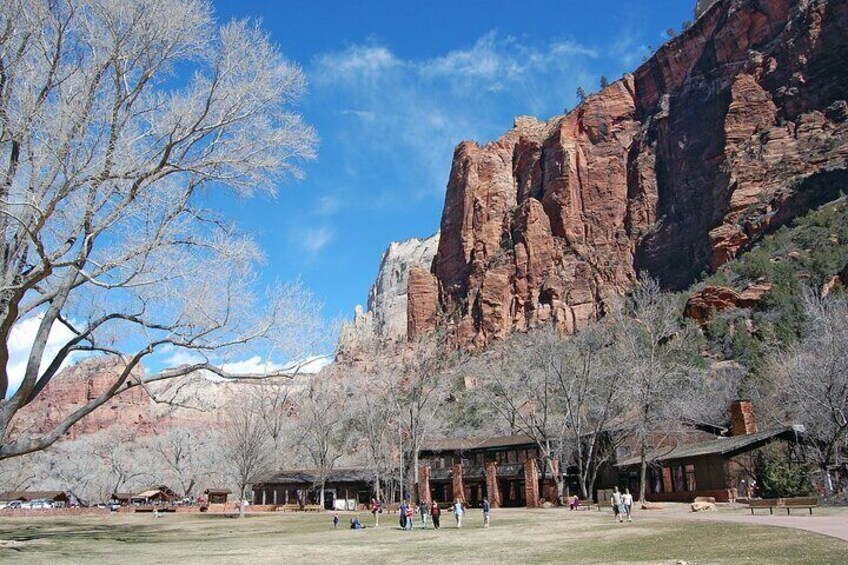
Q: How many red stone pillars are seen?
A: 4